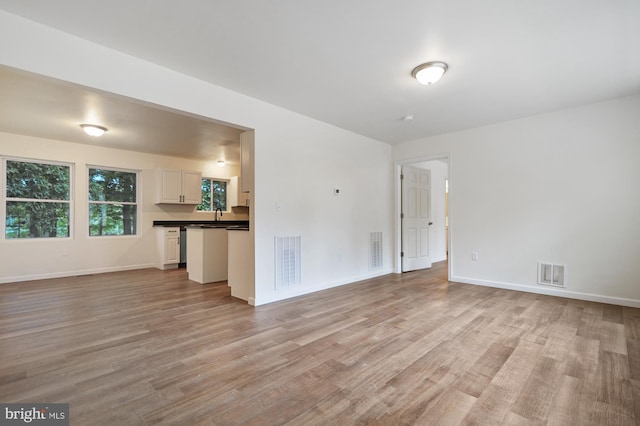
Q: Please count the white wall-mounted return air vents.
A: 3